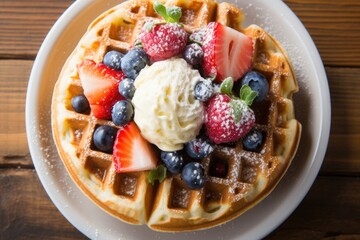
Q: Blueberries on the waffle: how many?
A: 13